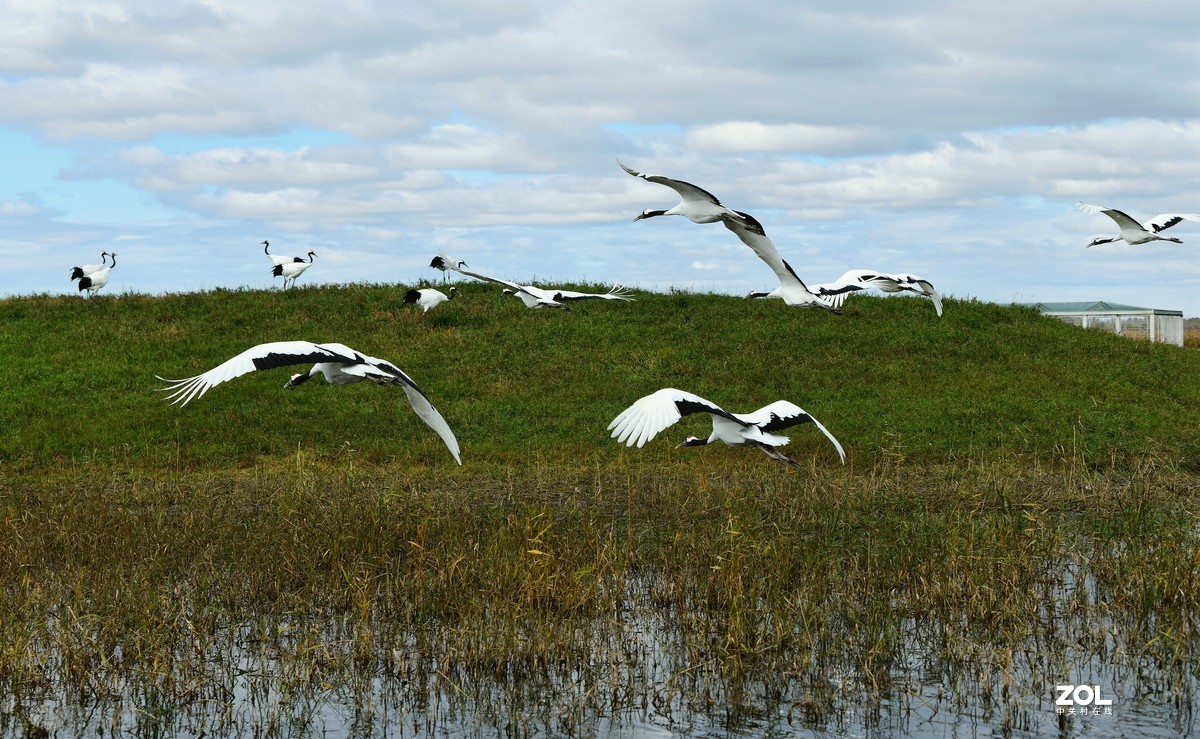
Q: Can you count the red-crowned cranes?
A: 13